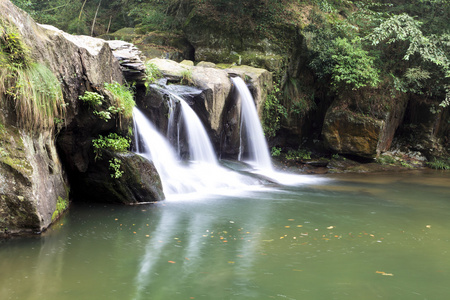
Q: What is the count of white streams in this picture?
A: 3